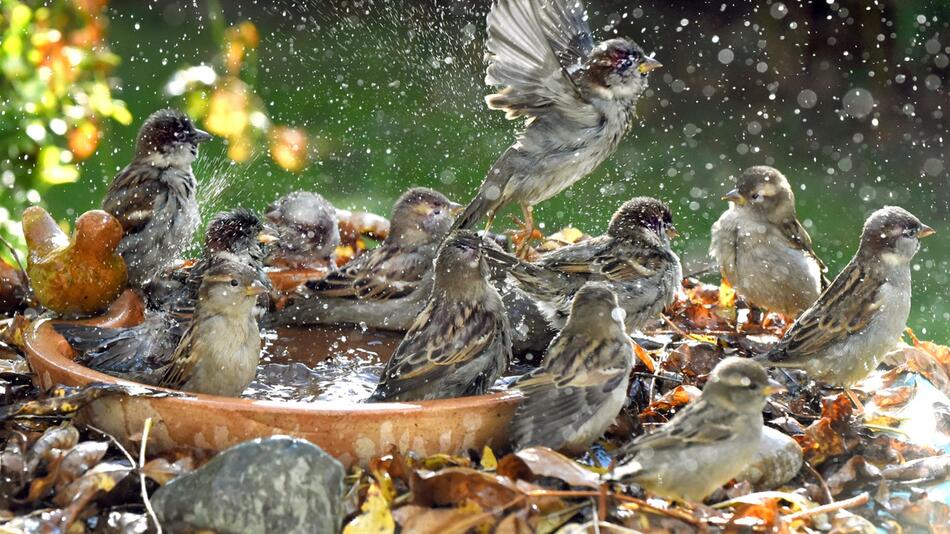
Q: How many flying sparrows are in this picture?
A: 1